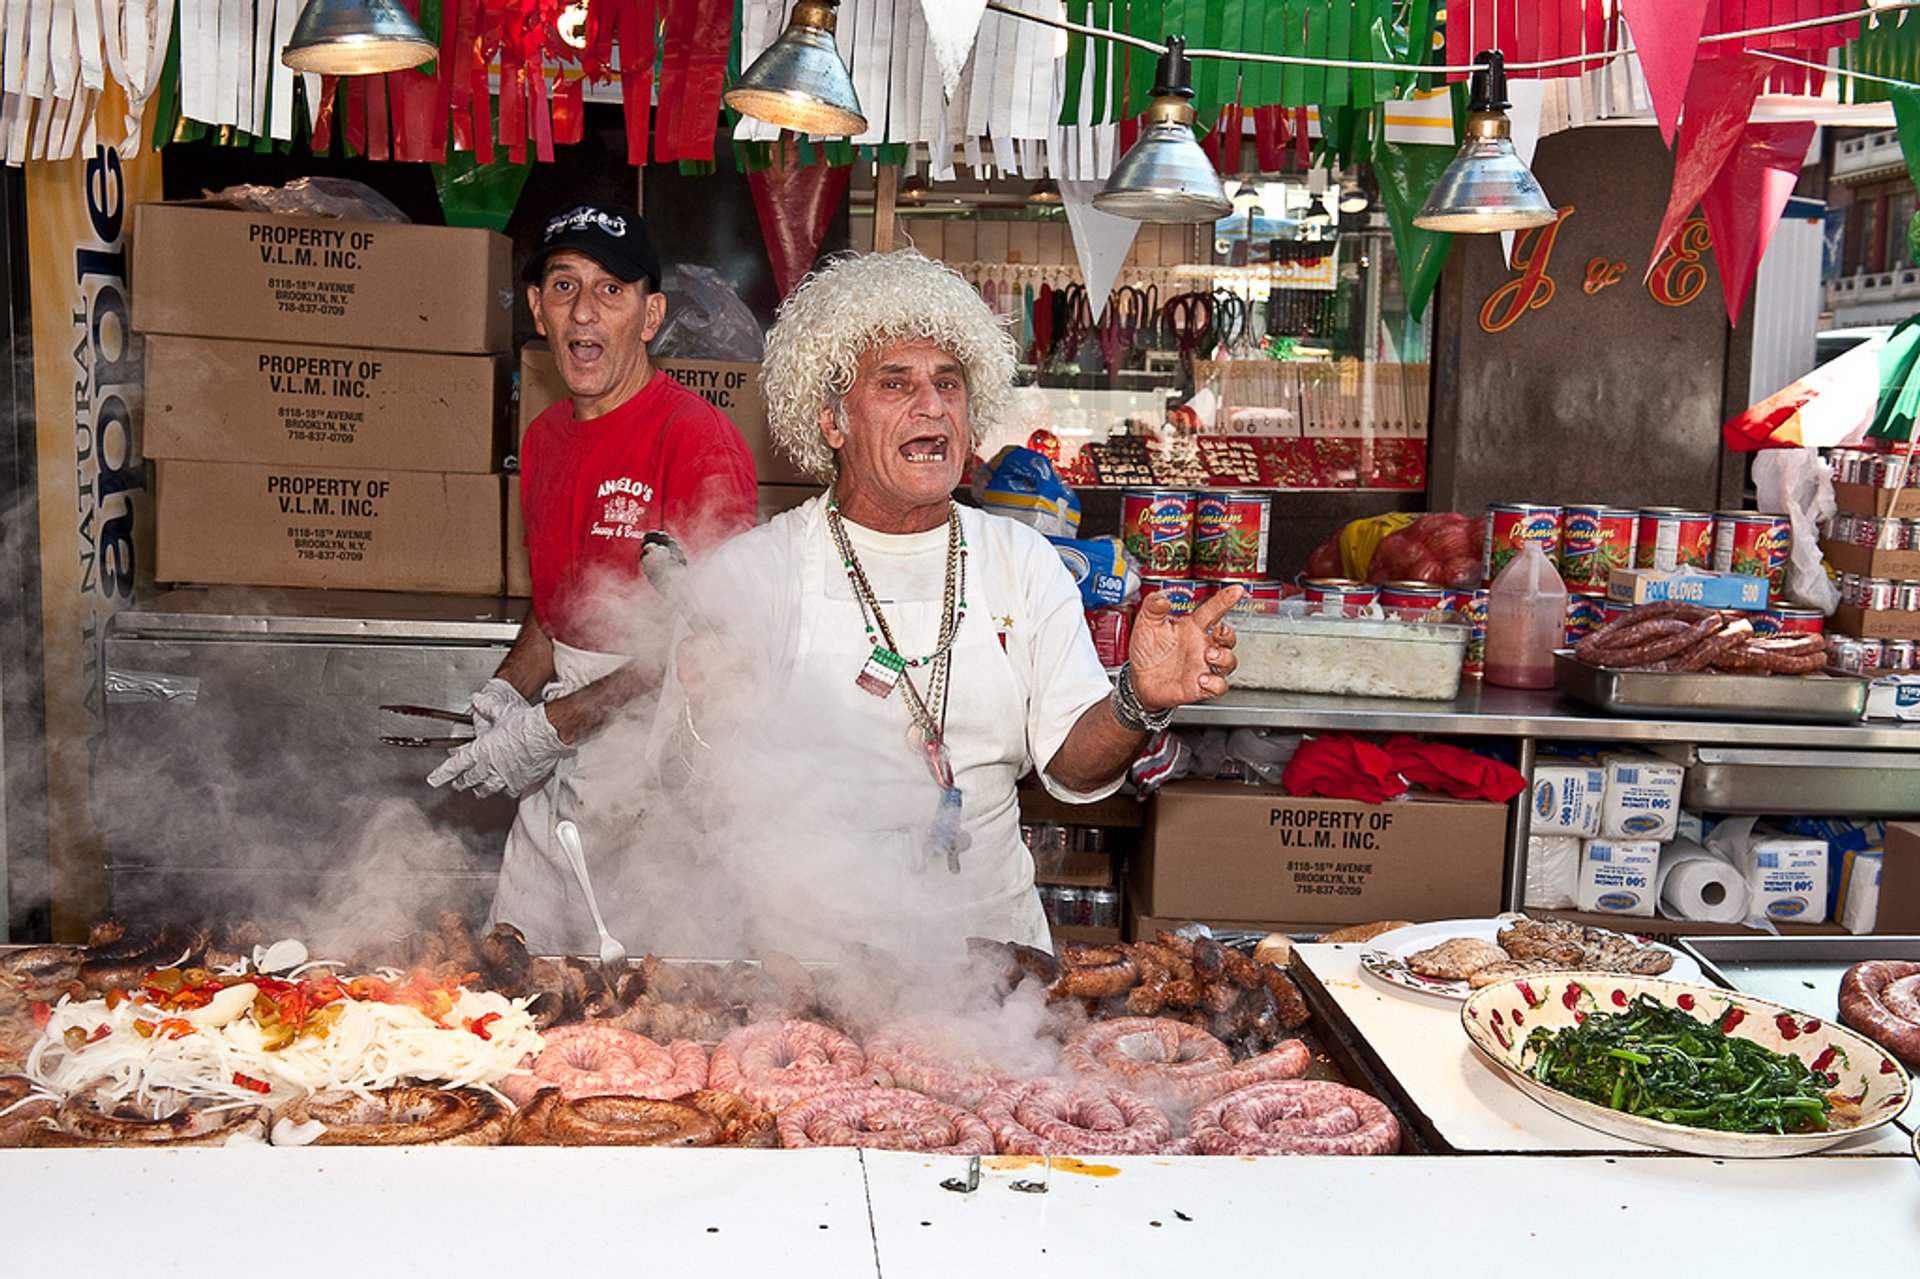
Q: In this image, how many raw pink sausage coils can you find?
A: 7